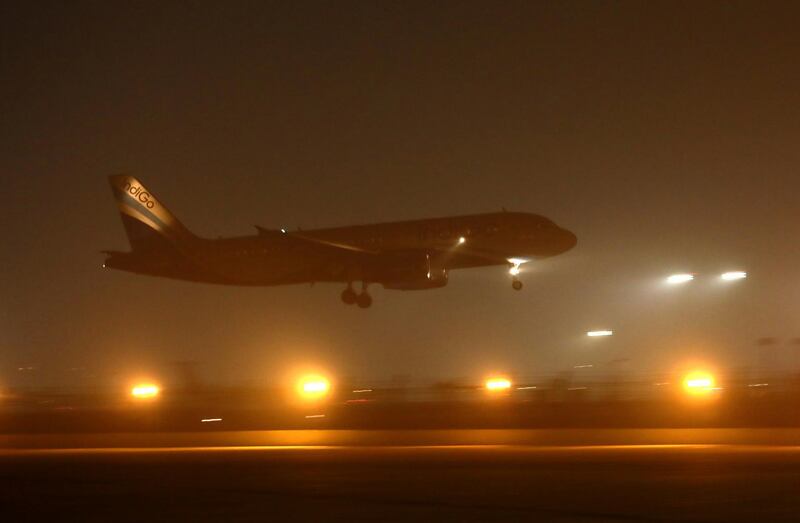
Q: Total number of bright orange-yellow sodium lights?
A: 4